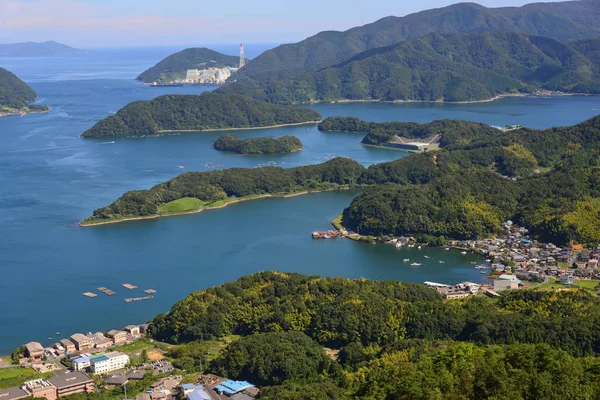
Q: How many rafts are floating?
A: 5